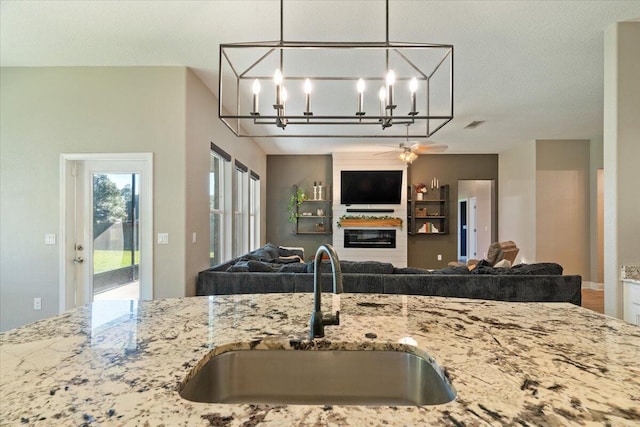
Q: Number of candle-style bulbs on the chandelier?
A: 8